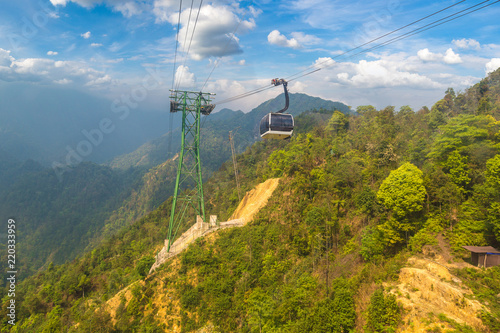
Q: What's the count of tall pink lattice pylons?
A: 0